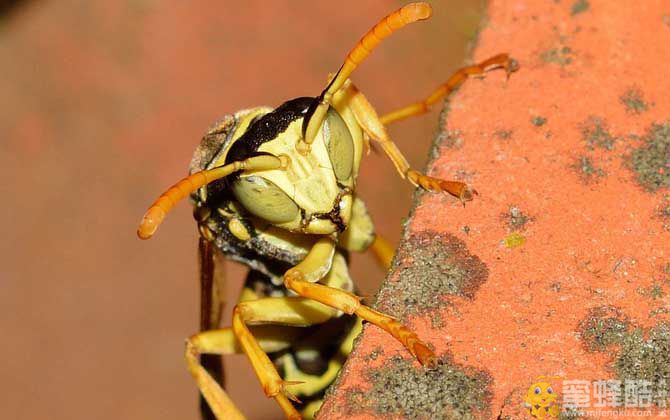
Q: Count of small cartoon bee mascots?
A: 1